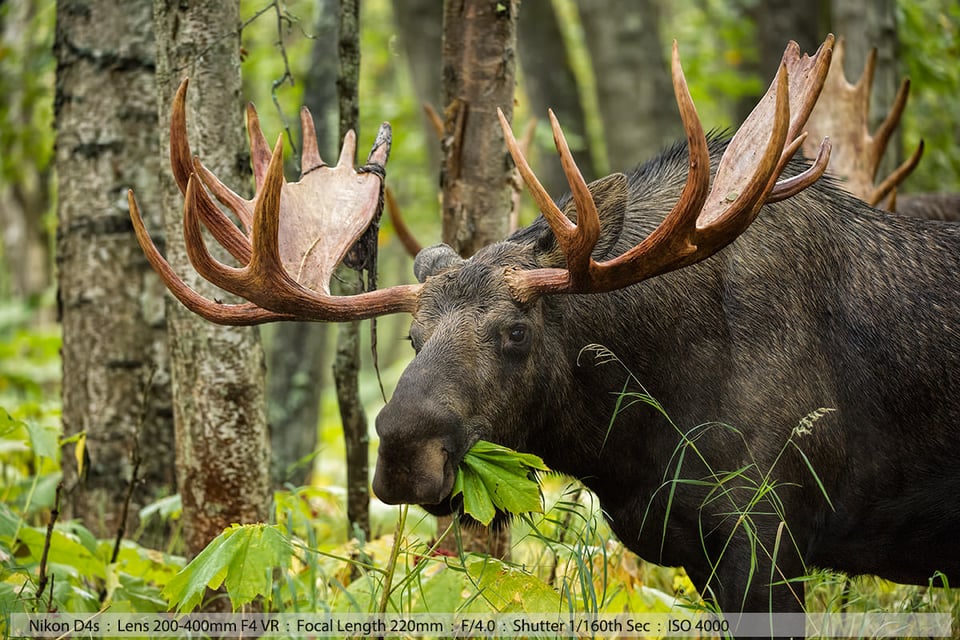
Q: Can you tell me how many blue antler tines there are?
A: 0